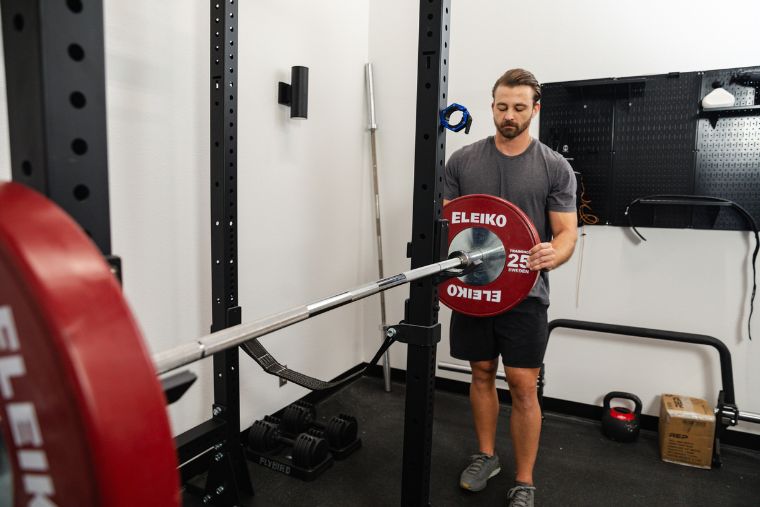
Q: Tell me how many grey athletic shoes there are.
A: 2